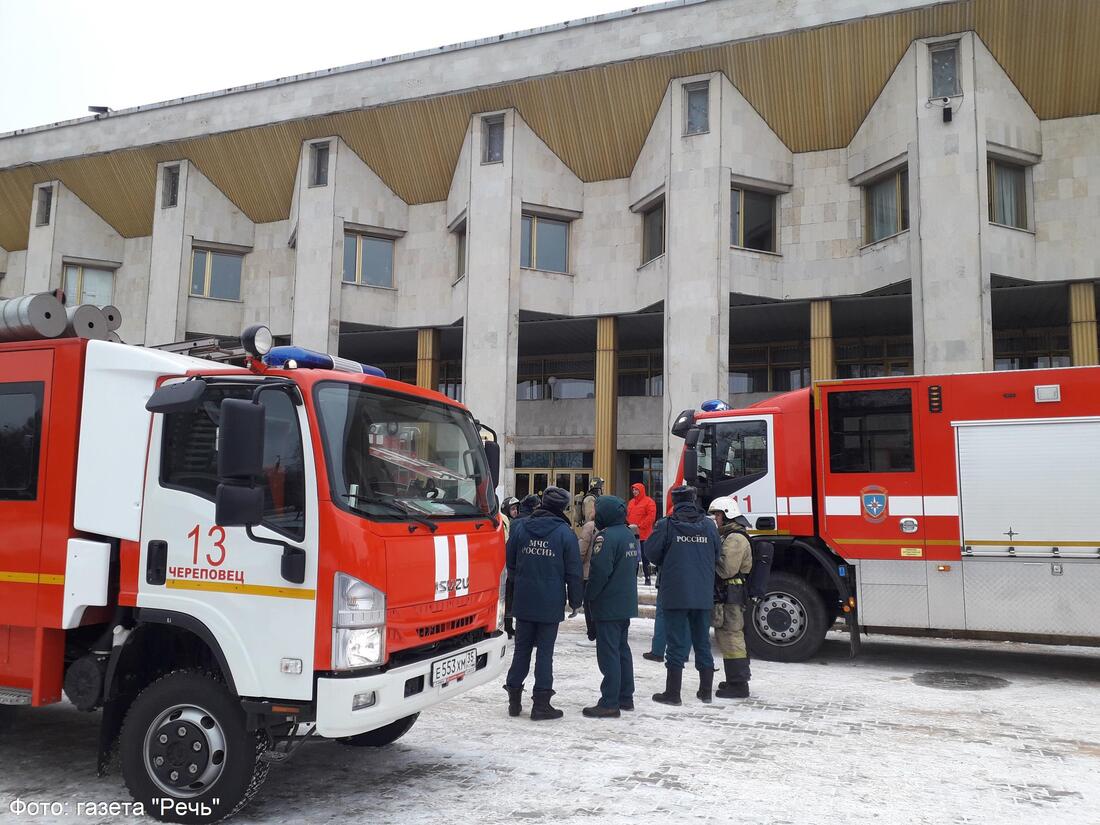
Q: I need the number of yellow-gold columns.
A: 4